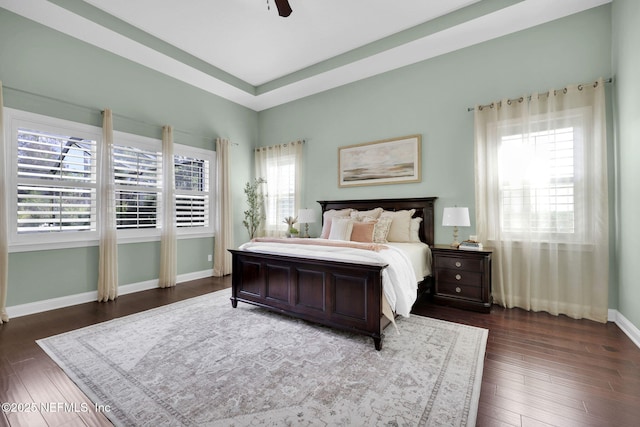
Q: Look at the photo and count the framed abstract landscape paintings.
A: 1